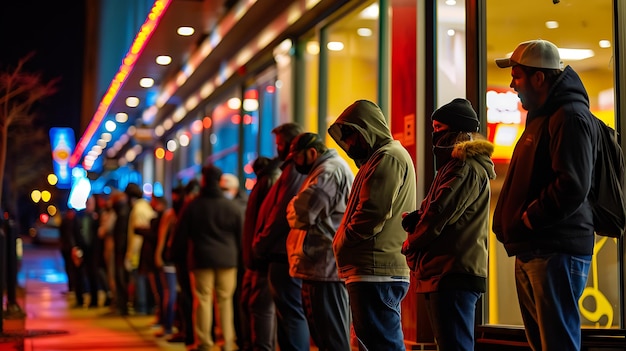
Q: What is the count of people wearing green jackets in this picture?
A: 2